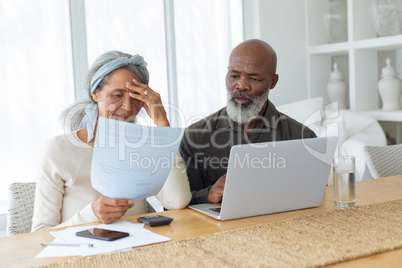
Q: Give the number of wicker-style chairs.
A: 2